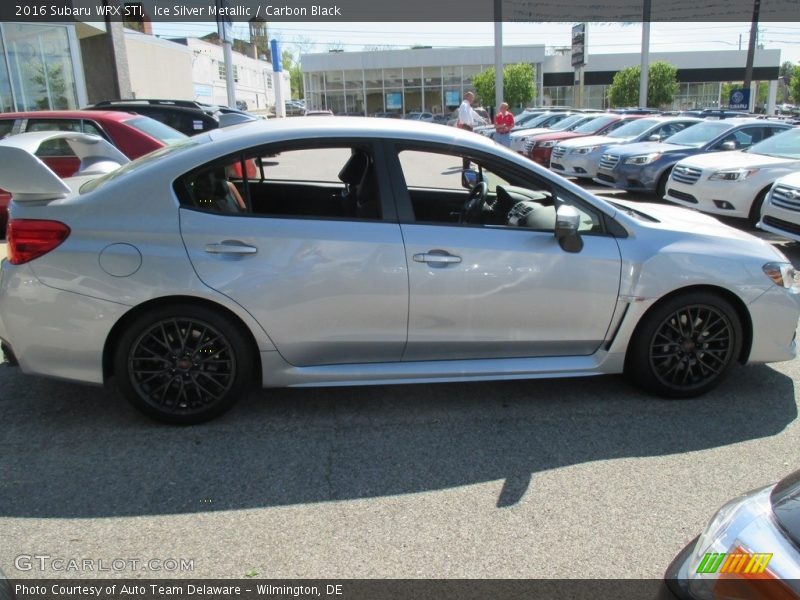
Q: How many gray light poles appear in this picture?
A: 3